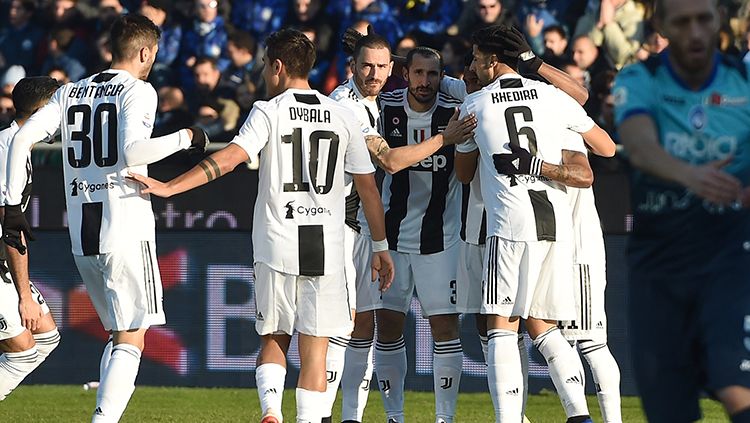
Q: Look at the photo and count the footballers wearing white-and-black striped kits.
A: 8